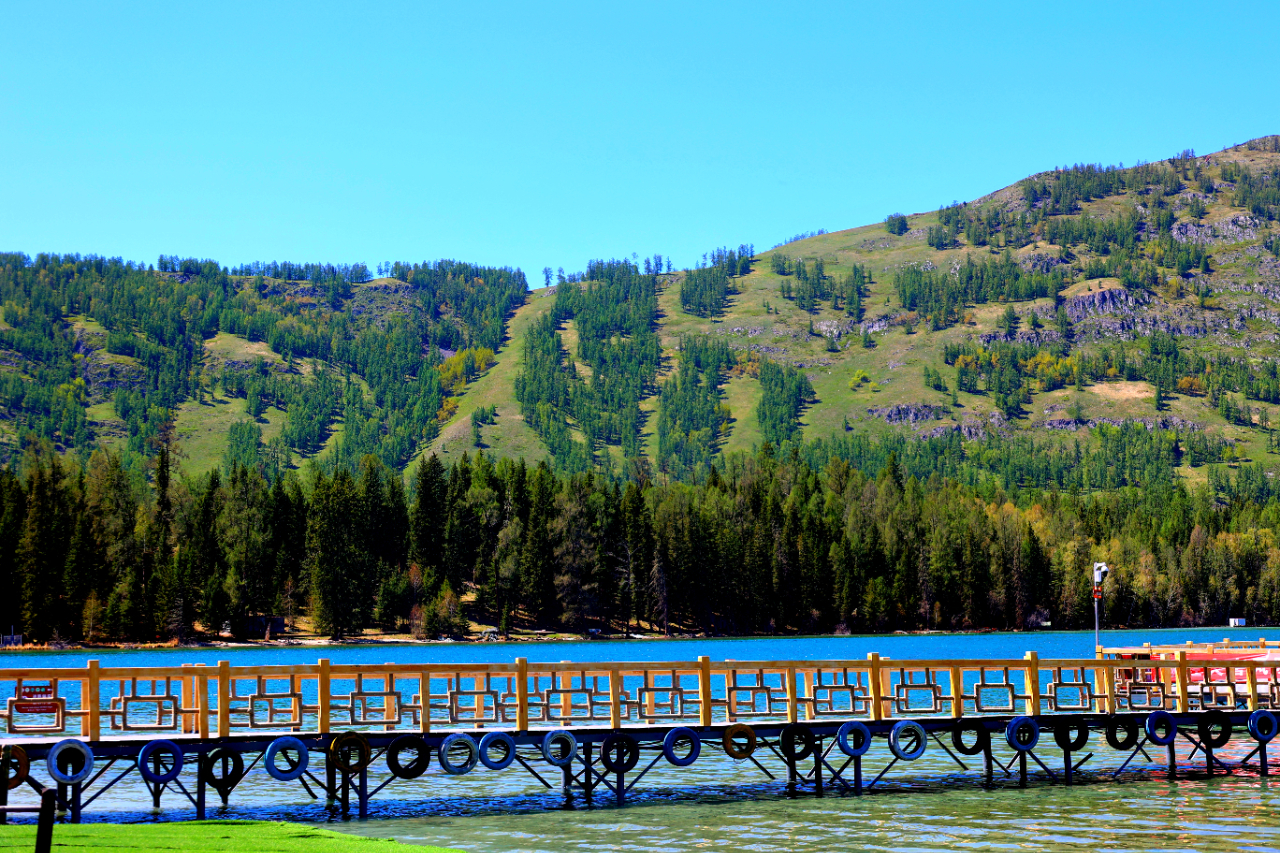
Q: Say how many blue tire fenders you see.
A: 12